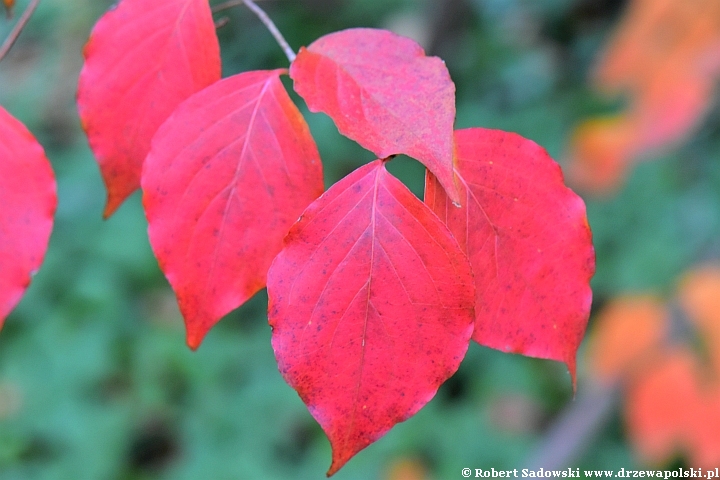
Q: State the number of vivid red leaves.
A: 6